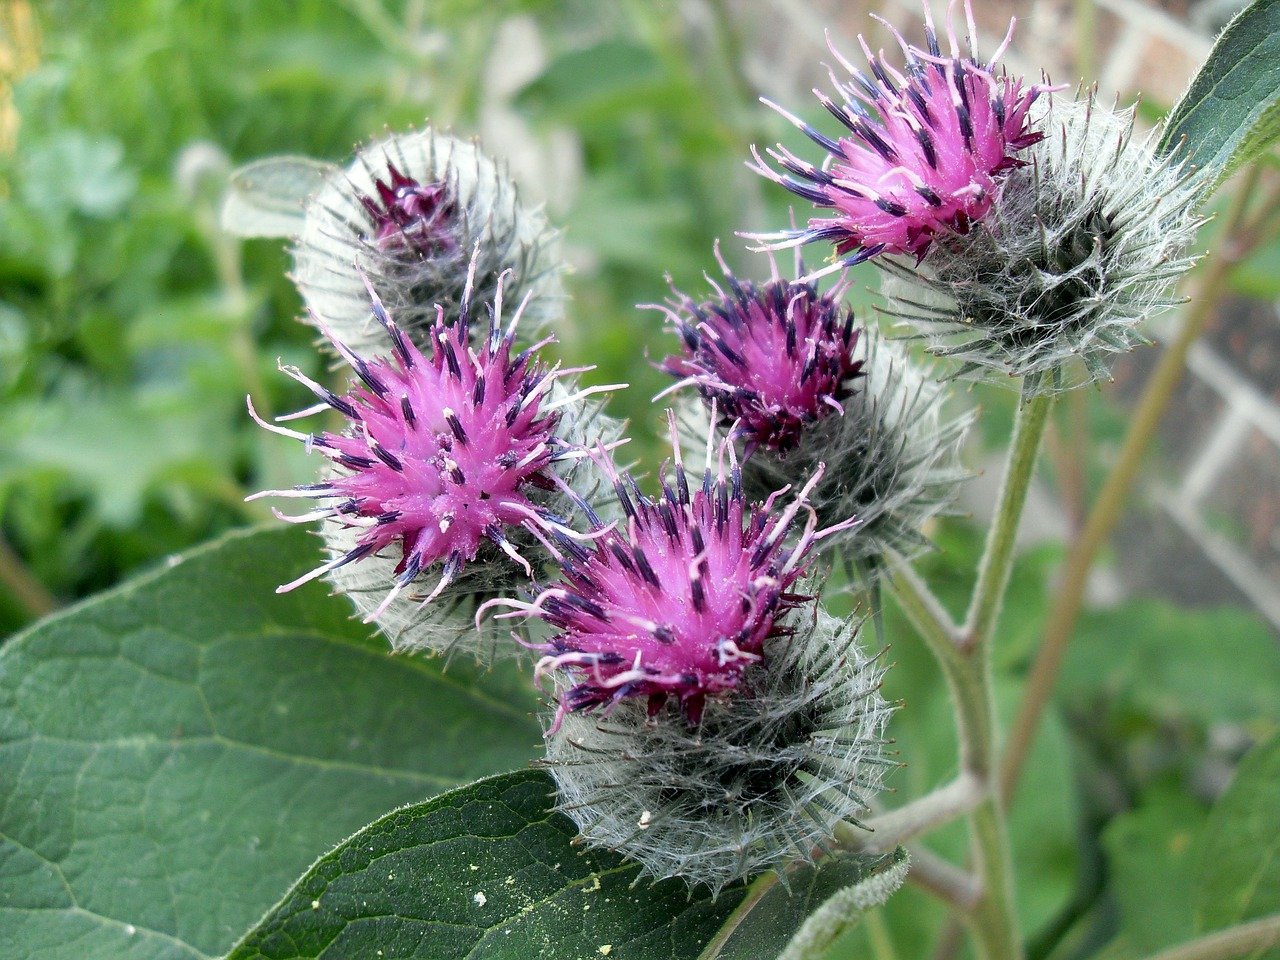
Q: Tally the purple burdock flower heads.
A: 5